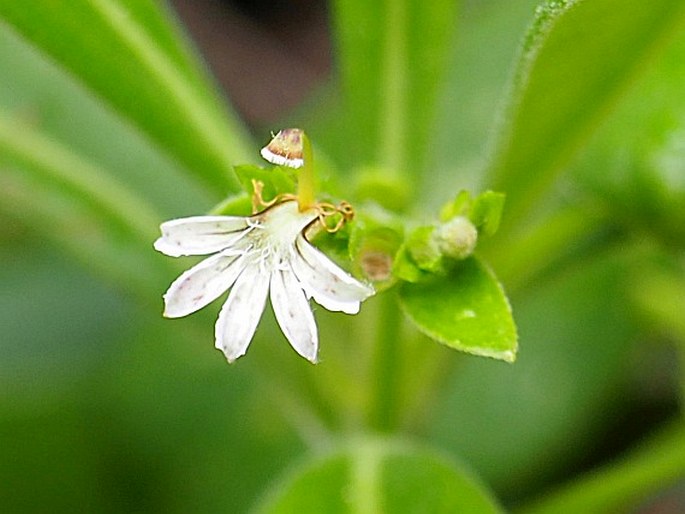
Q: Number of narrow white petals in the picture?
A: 5